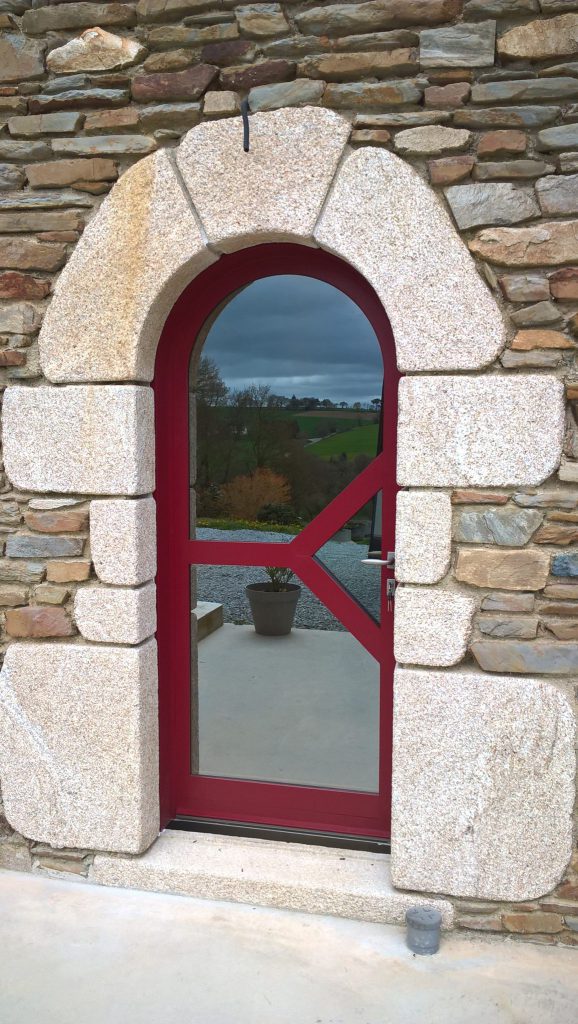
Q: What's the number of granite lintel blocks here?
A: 3